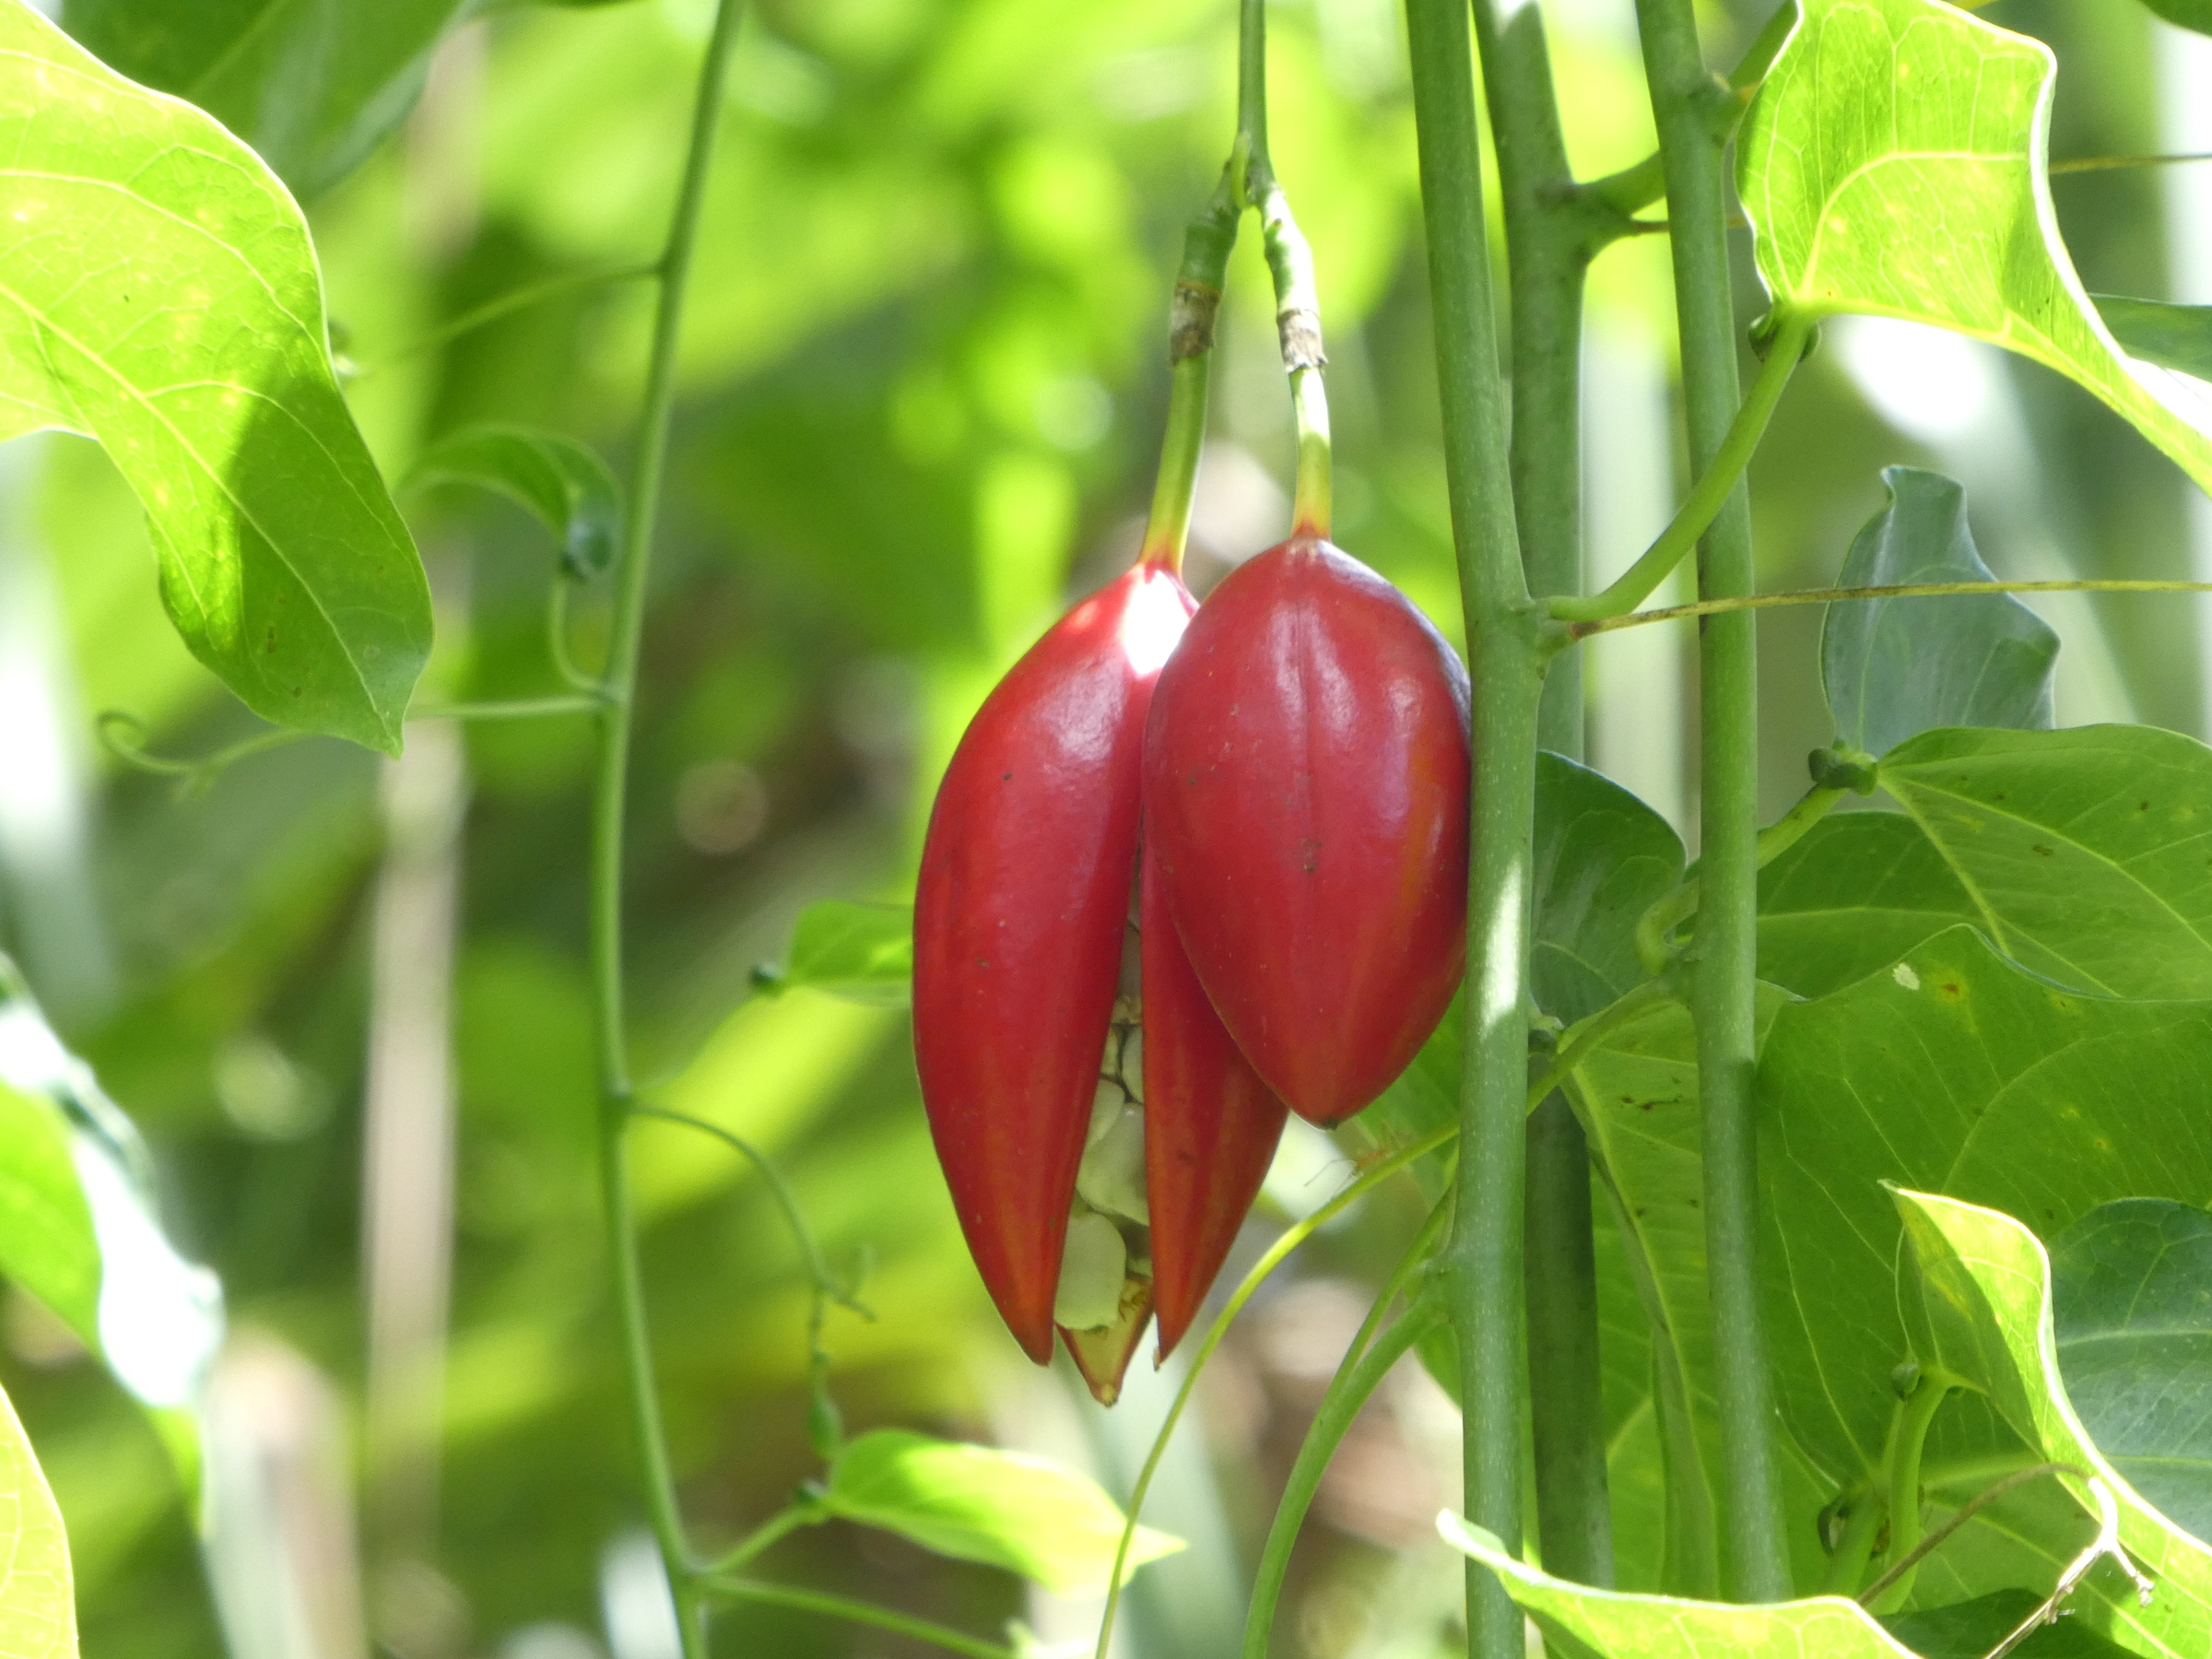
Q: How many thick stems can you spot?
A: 3